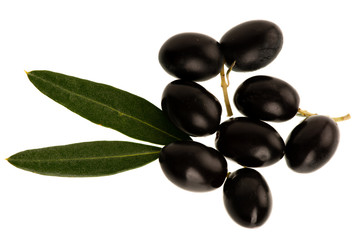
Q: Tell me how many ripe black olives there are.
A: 8